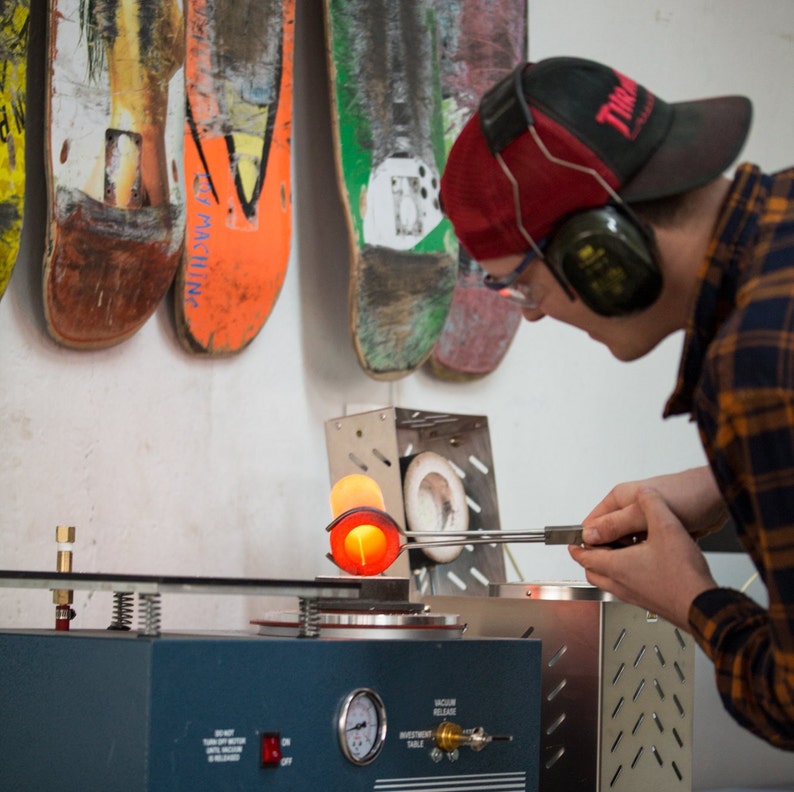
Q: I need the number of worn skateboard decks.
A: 5